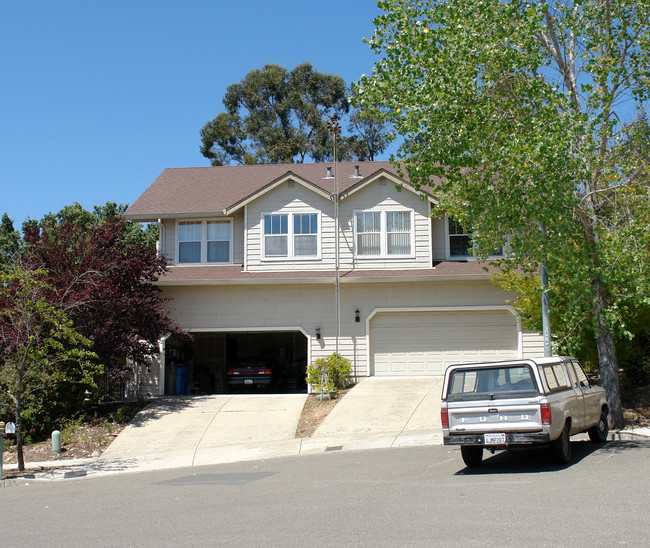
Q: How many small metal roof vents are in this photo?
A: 2